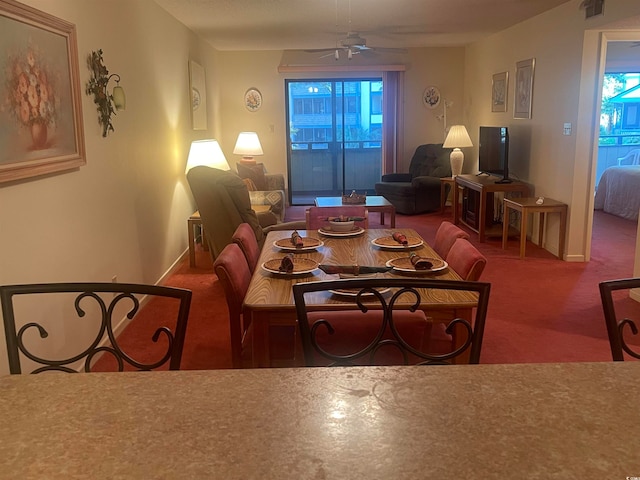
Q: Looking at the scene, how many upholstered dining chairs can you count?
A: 6